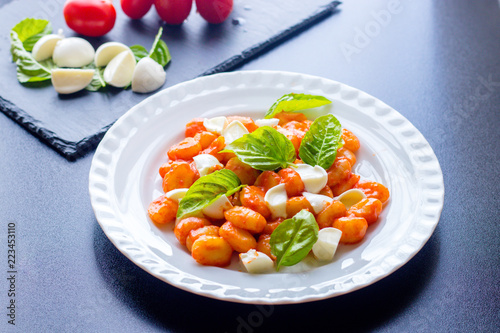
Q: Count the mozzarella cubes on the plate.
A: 12